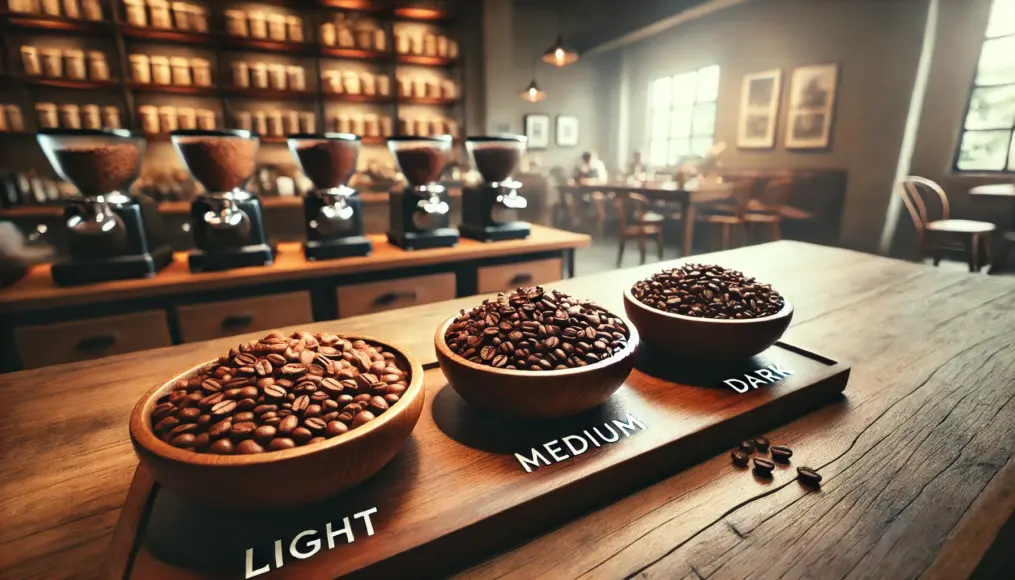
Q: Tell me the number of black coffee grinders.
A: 5